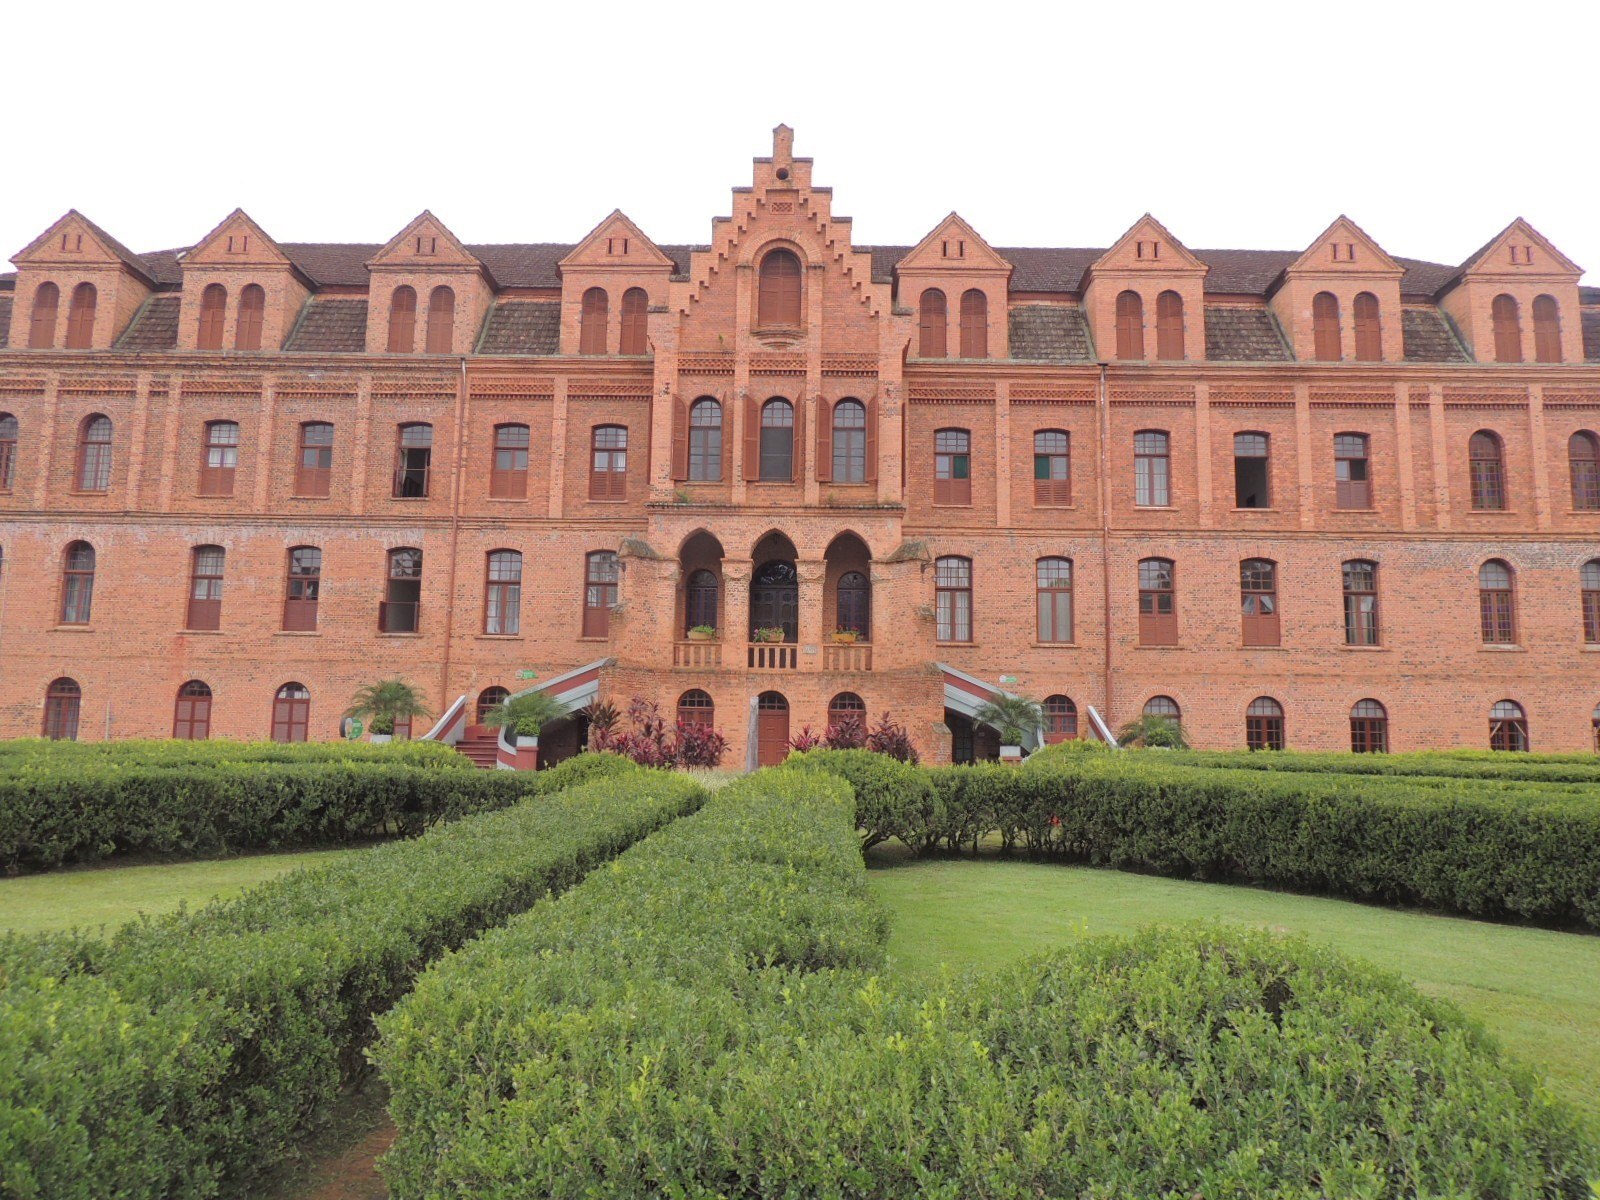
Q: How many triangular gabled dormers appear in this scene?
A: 8